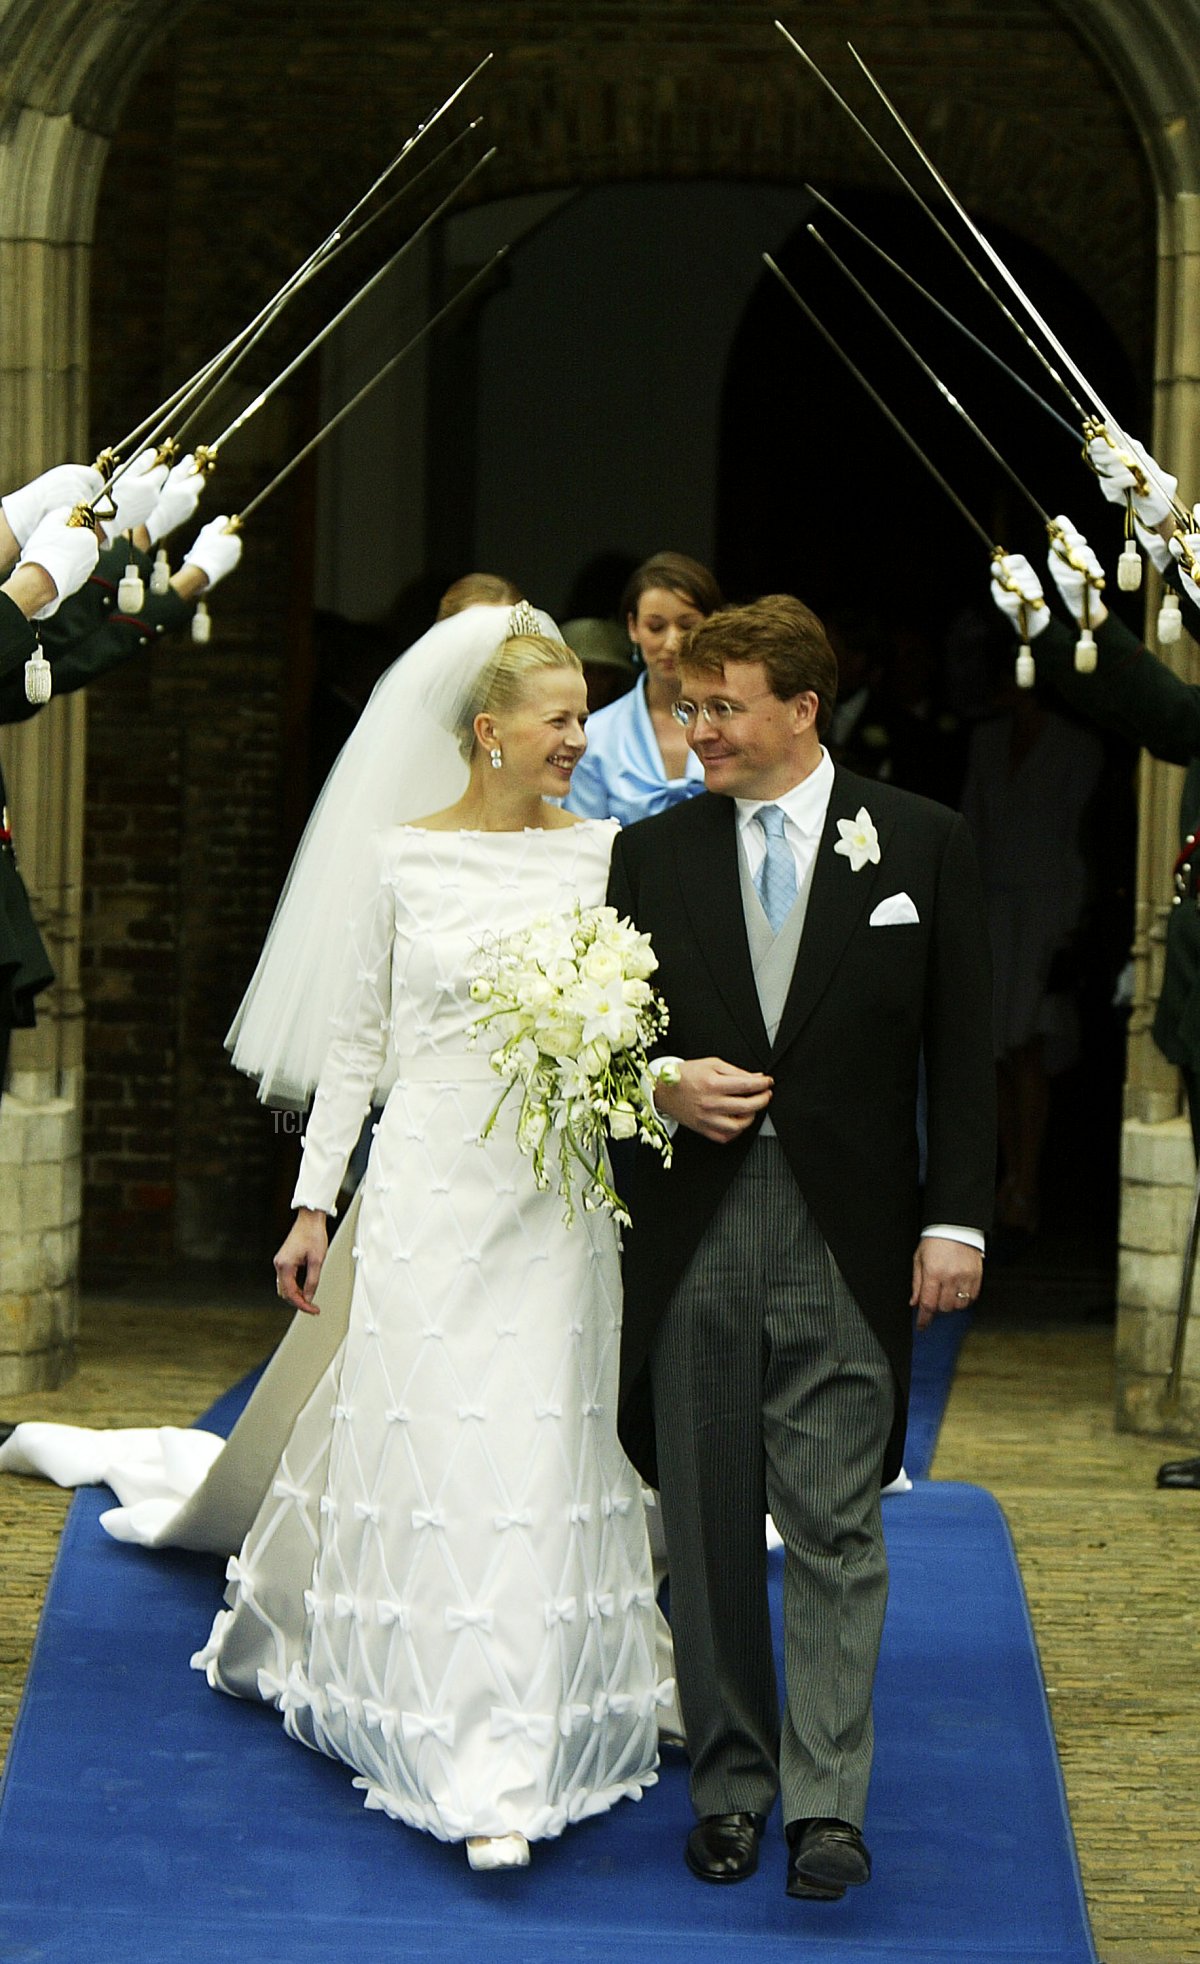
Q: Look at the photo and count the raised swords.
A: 10